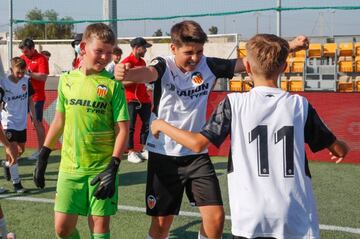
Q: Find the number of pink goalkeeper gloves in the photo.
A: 0